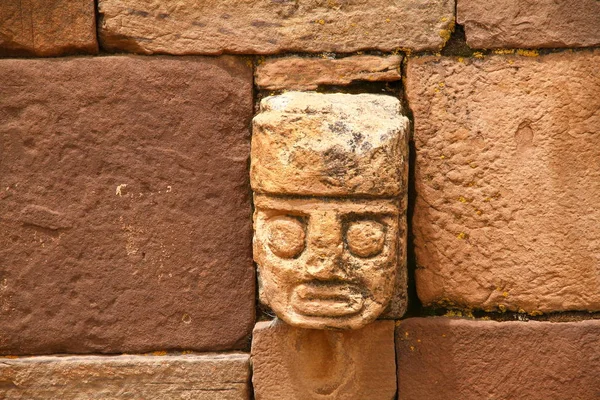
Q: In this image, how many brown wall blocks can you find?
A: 9